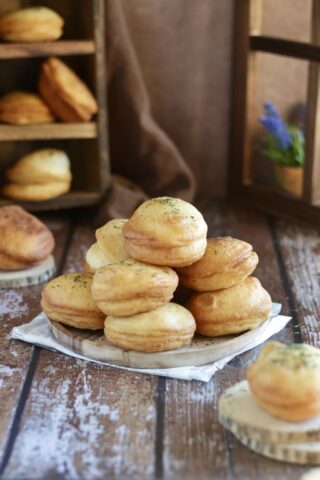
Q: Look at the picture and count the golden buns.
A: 13